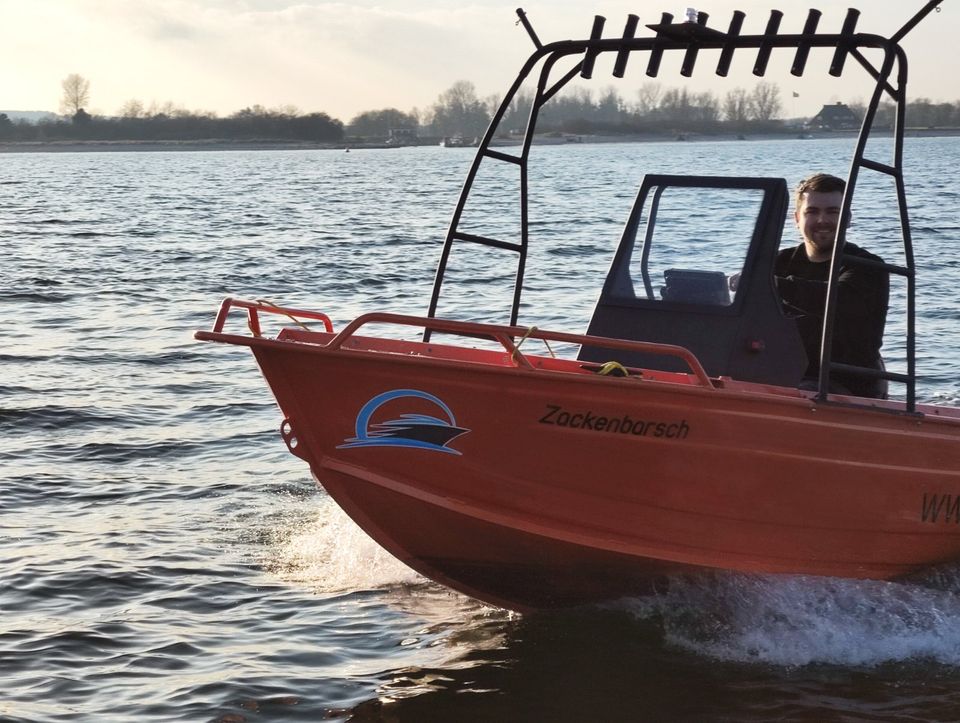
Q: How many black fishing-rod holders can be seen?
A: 8